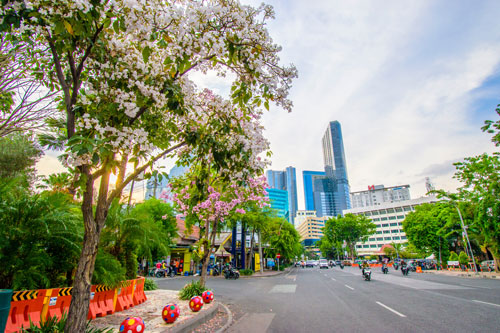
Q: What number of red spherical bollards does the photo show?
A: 4